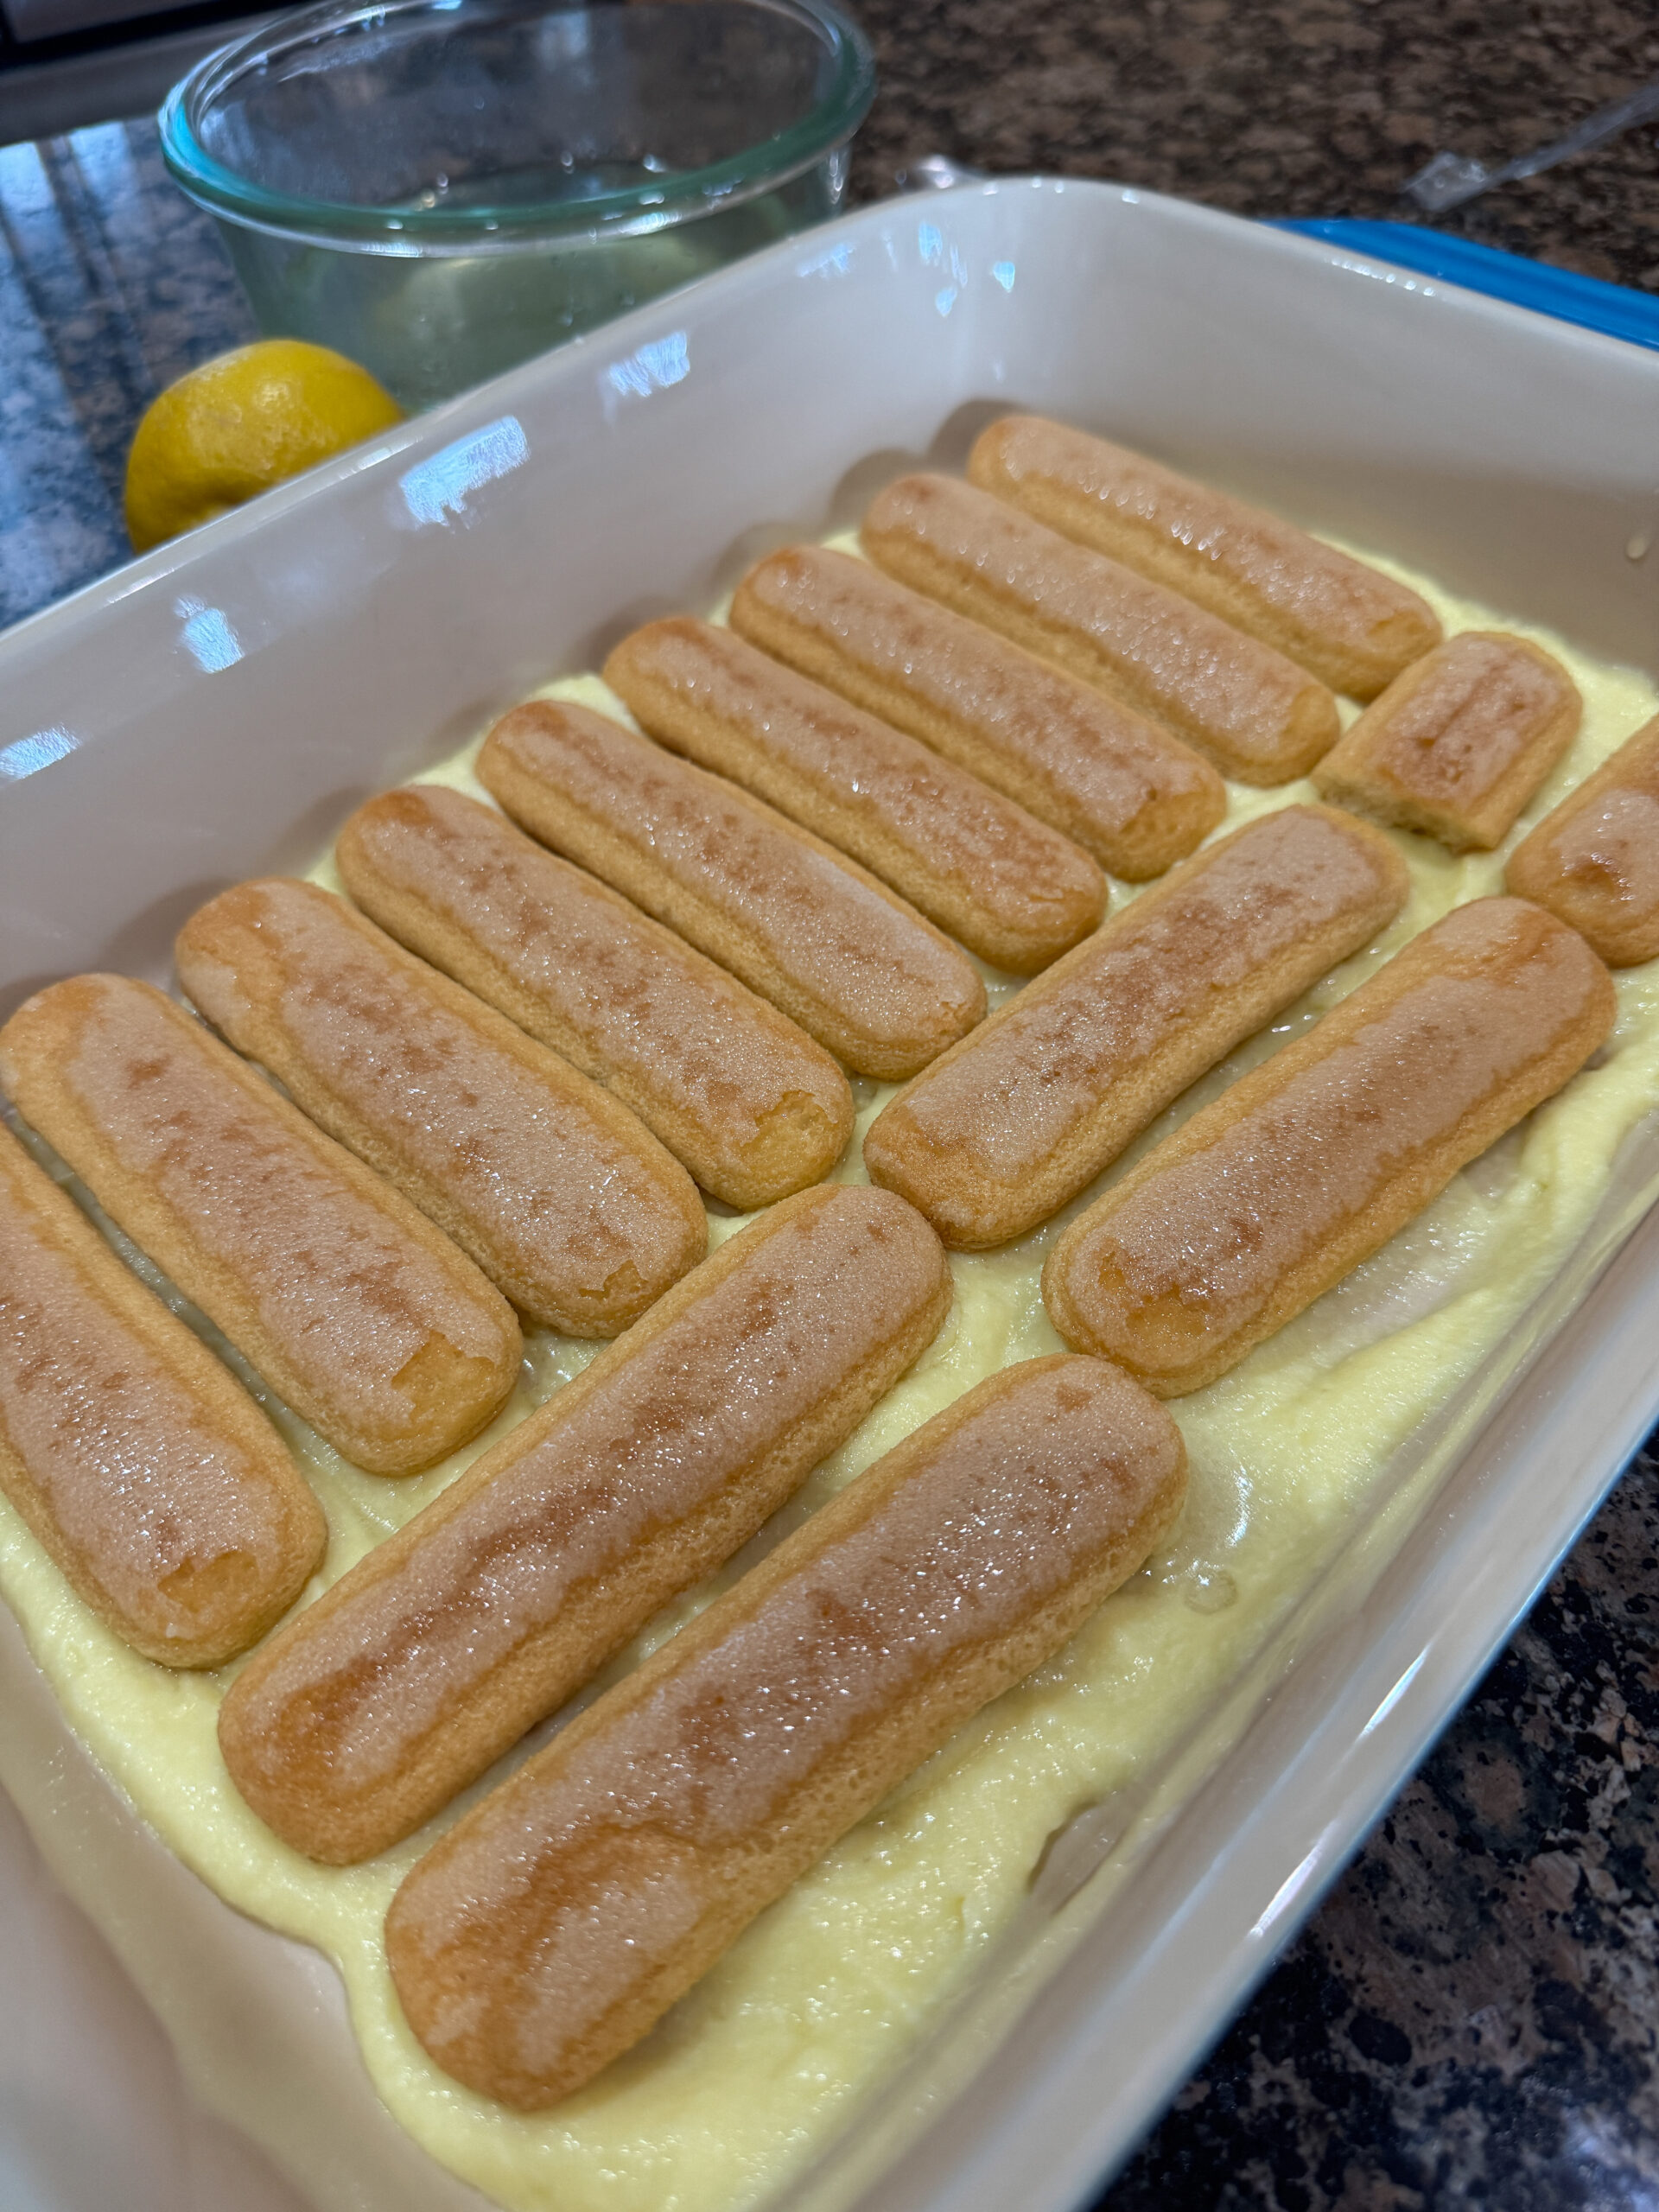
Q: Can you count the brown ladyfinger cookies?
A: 15